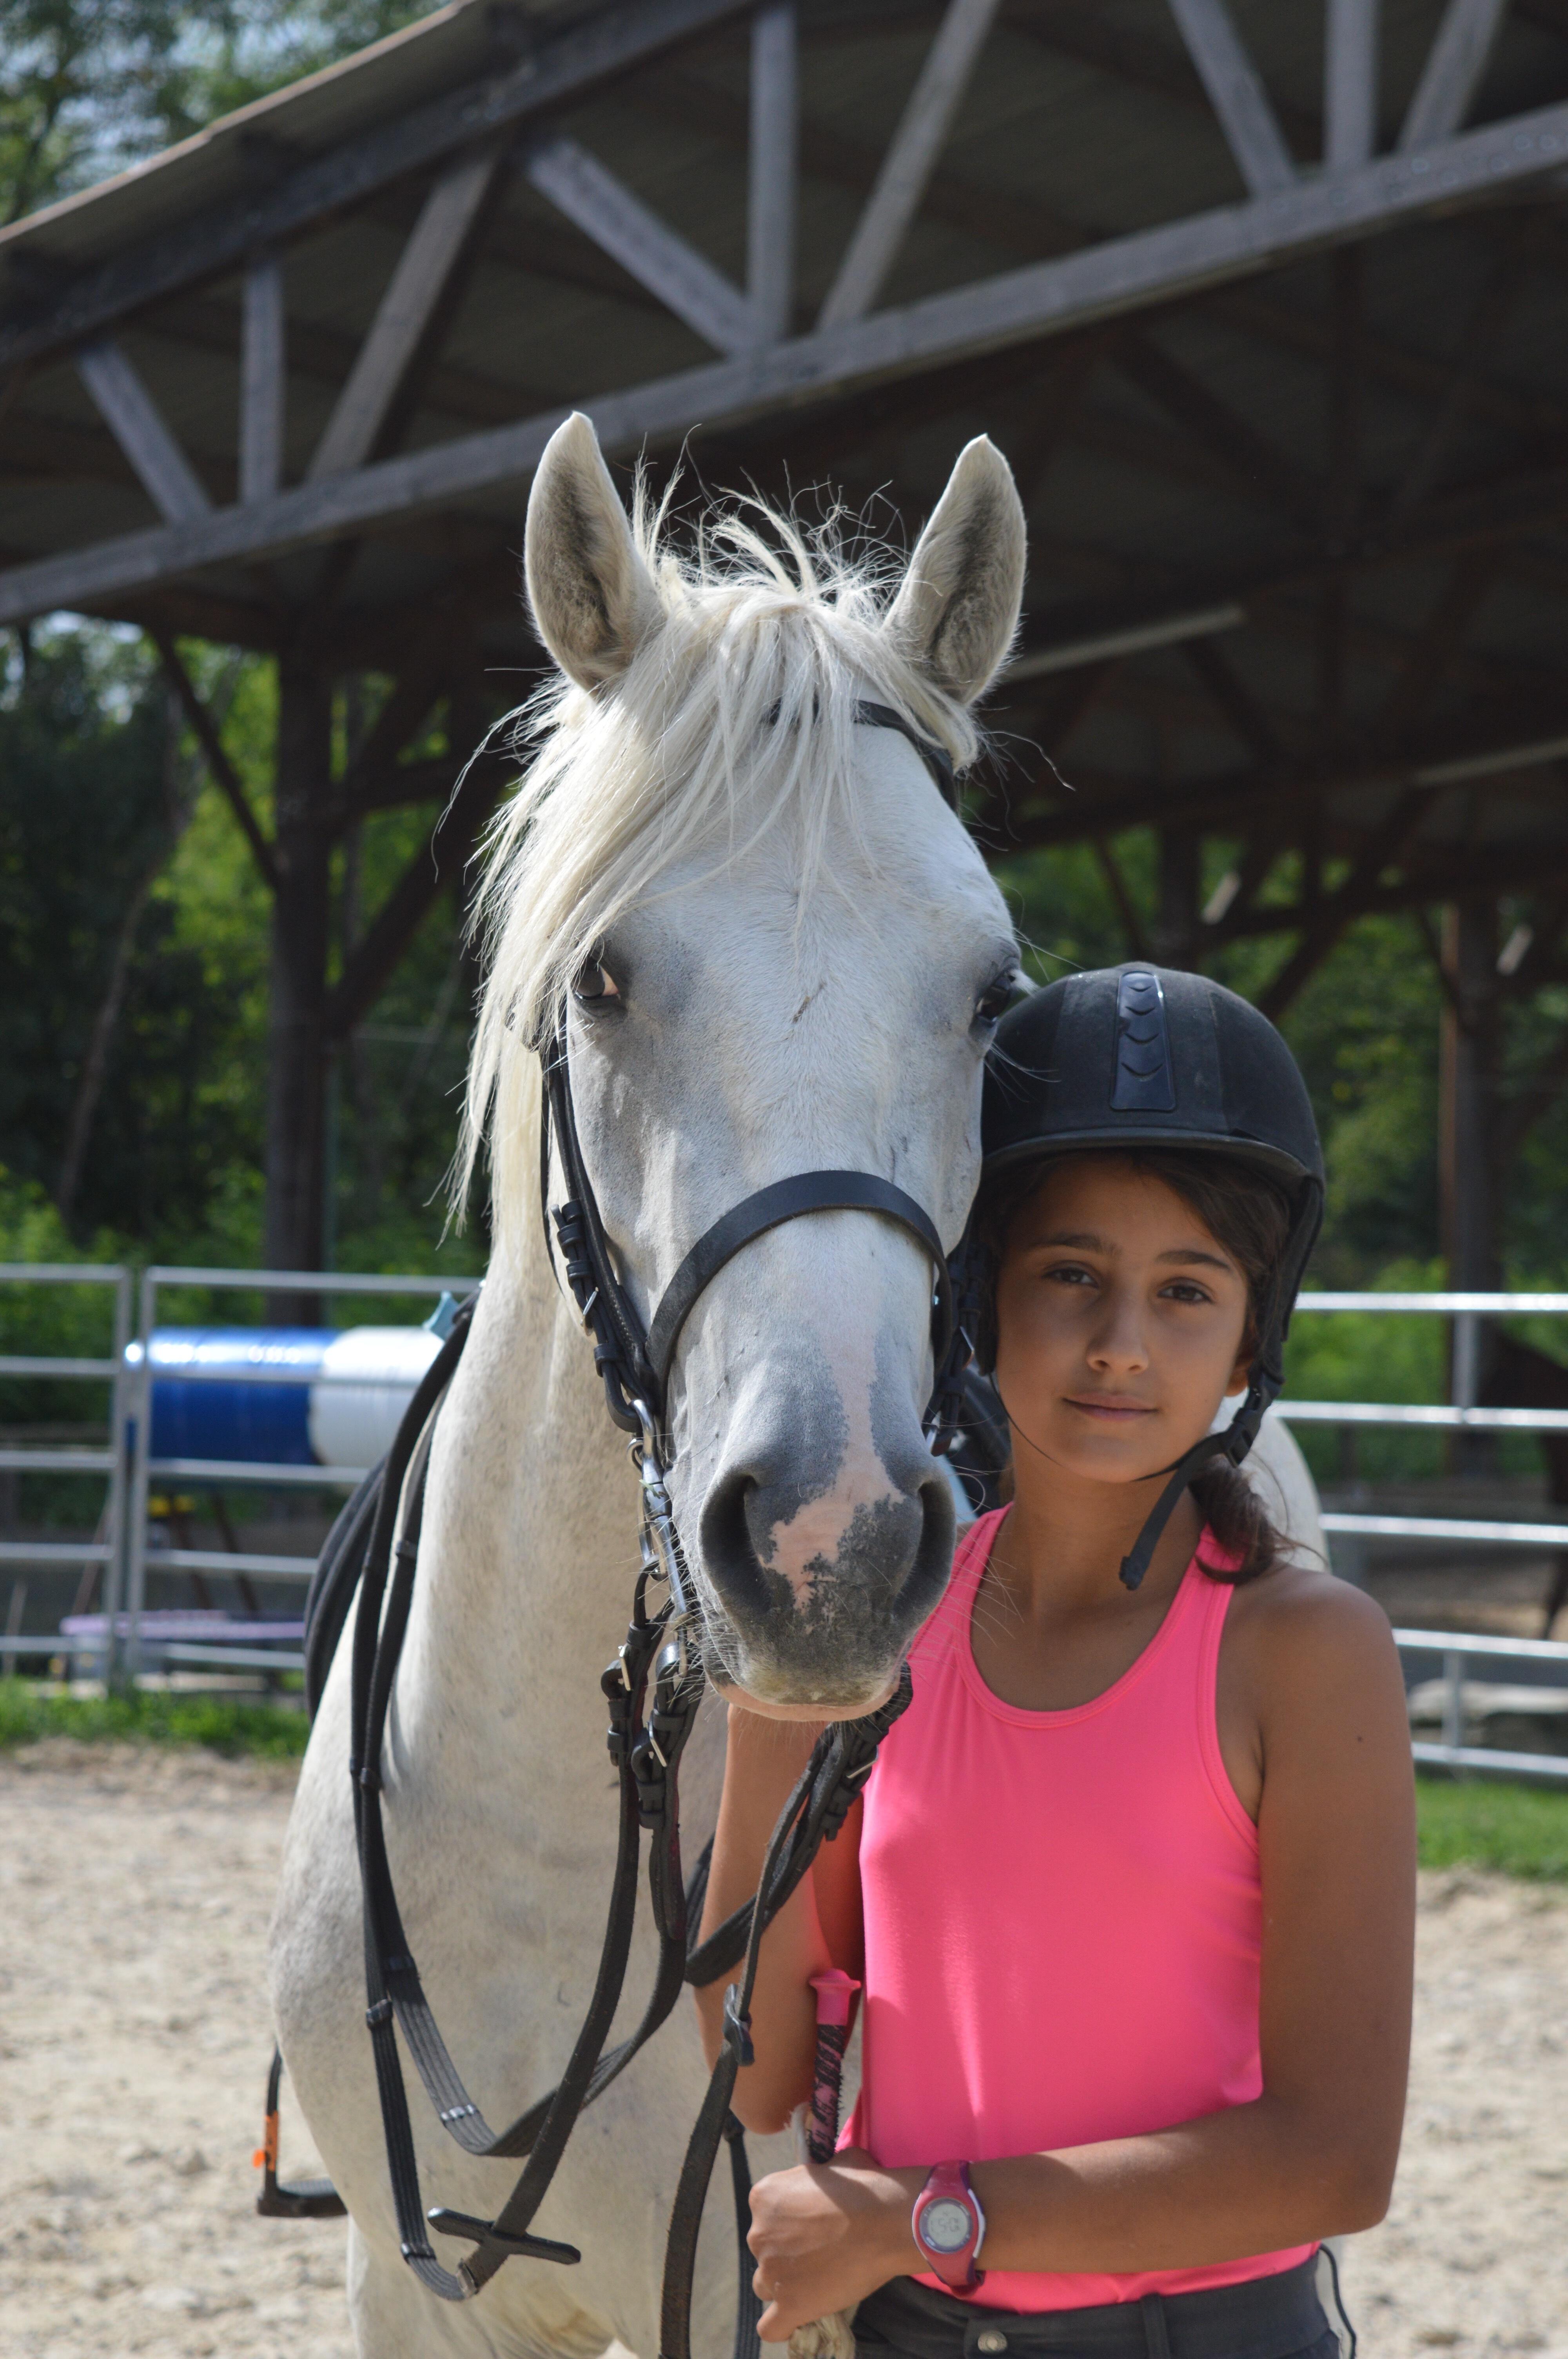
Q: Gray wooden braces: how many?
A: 9